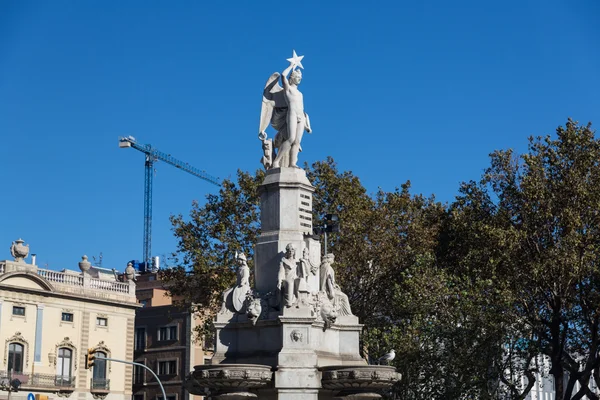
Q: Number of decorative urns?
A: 3